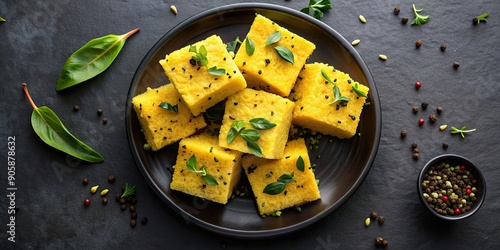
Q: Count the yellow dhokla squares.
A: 7